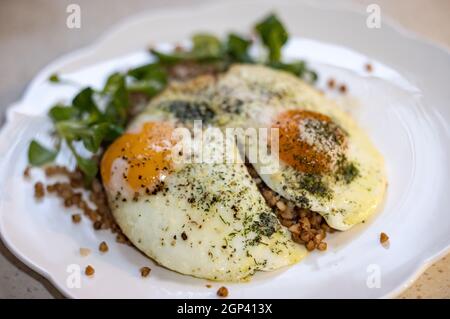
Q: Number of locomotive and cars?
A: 0